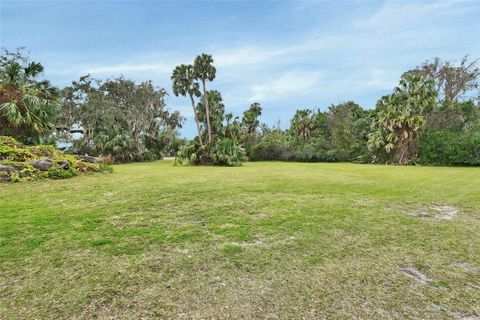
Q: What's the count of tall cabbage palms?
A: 2